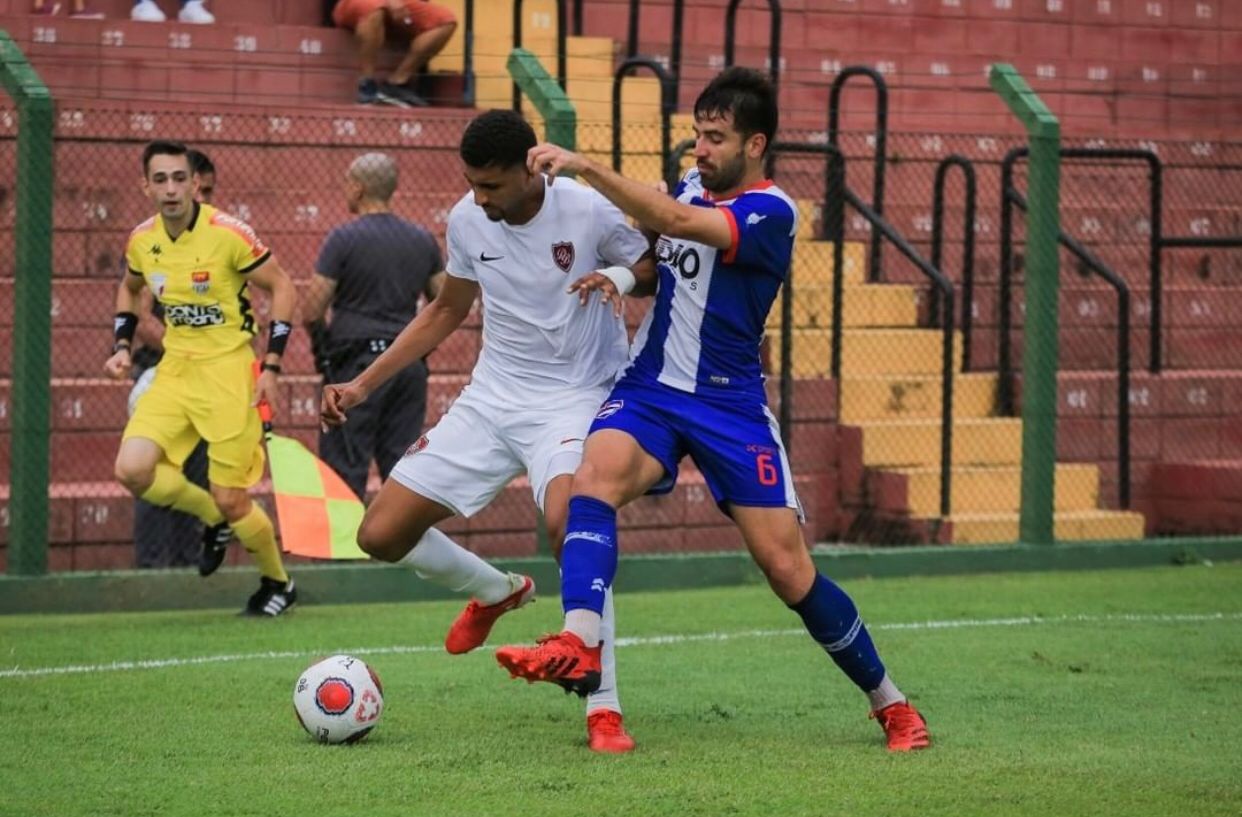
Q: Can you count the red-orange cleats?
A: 4